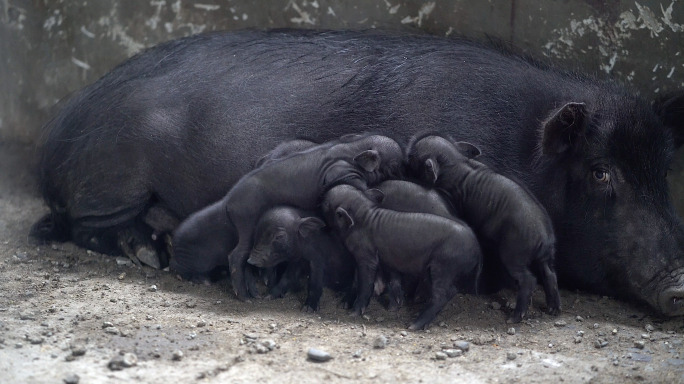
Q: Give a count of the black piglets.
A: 7